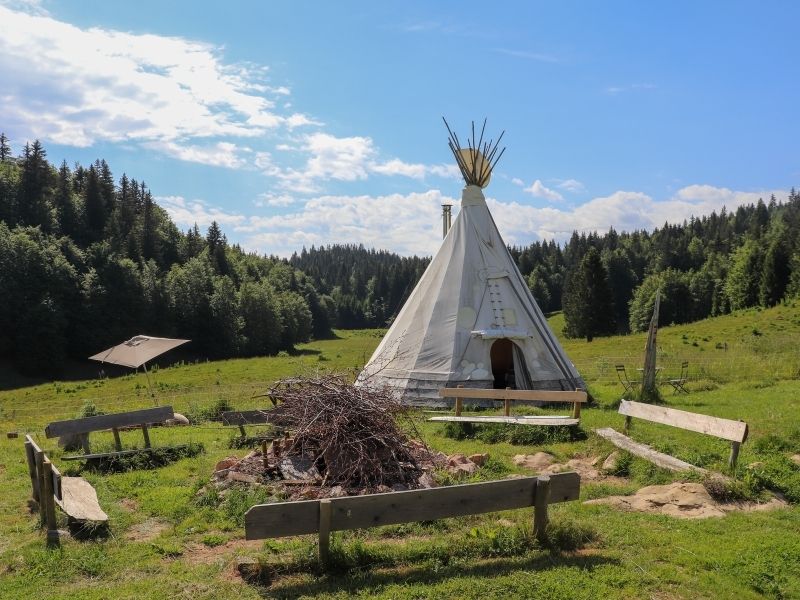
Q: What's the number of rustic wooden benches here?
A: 6